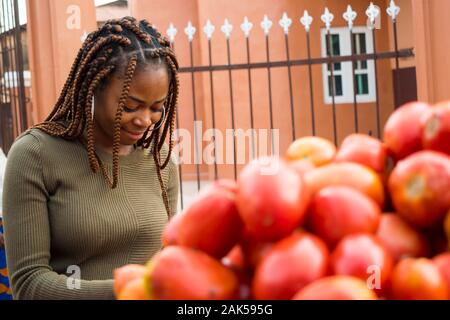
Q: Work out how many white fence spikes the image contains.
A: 12